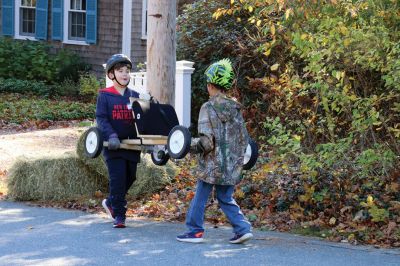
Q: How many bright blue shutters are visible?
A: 4